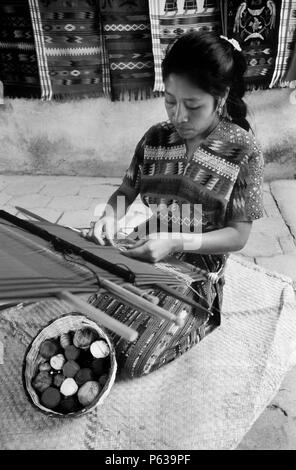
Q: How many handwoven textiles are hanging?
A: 6